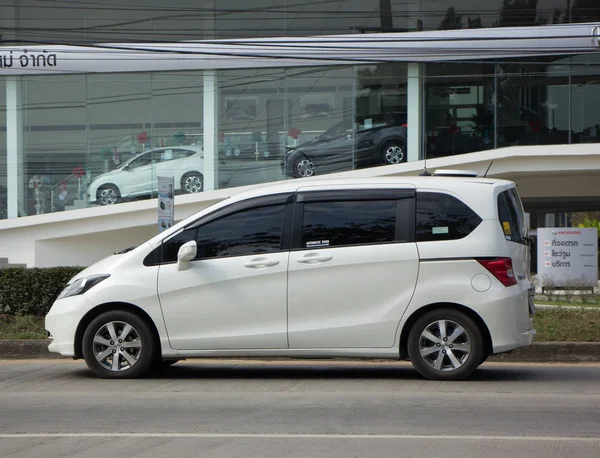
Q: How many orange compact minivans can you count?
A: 0